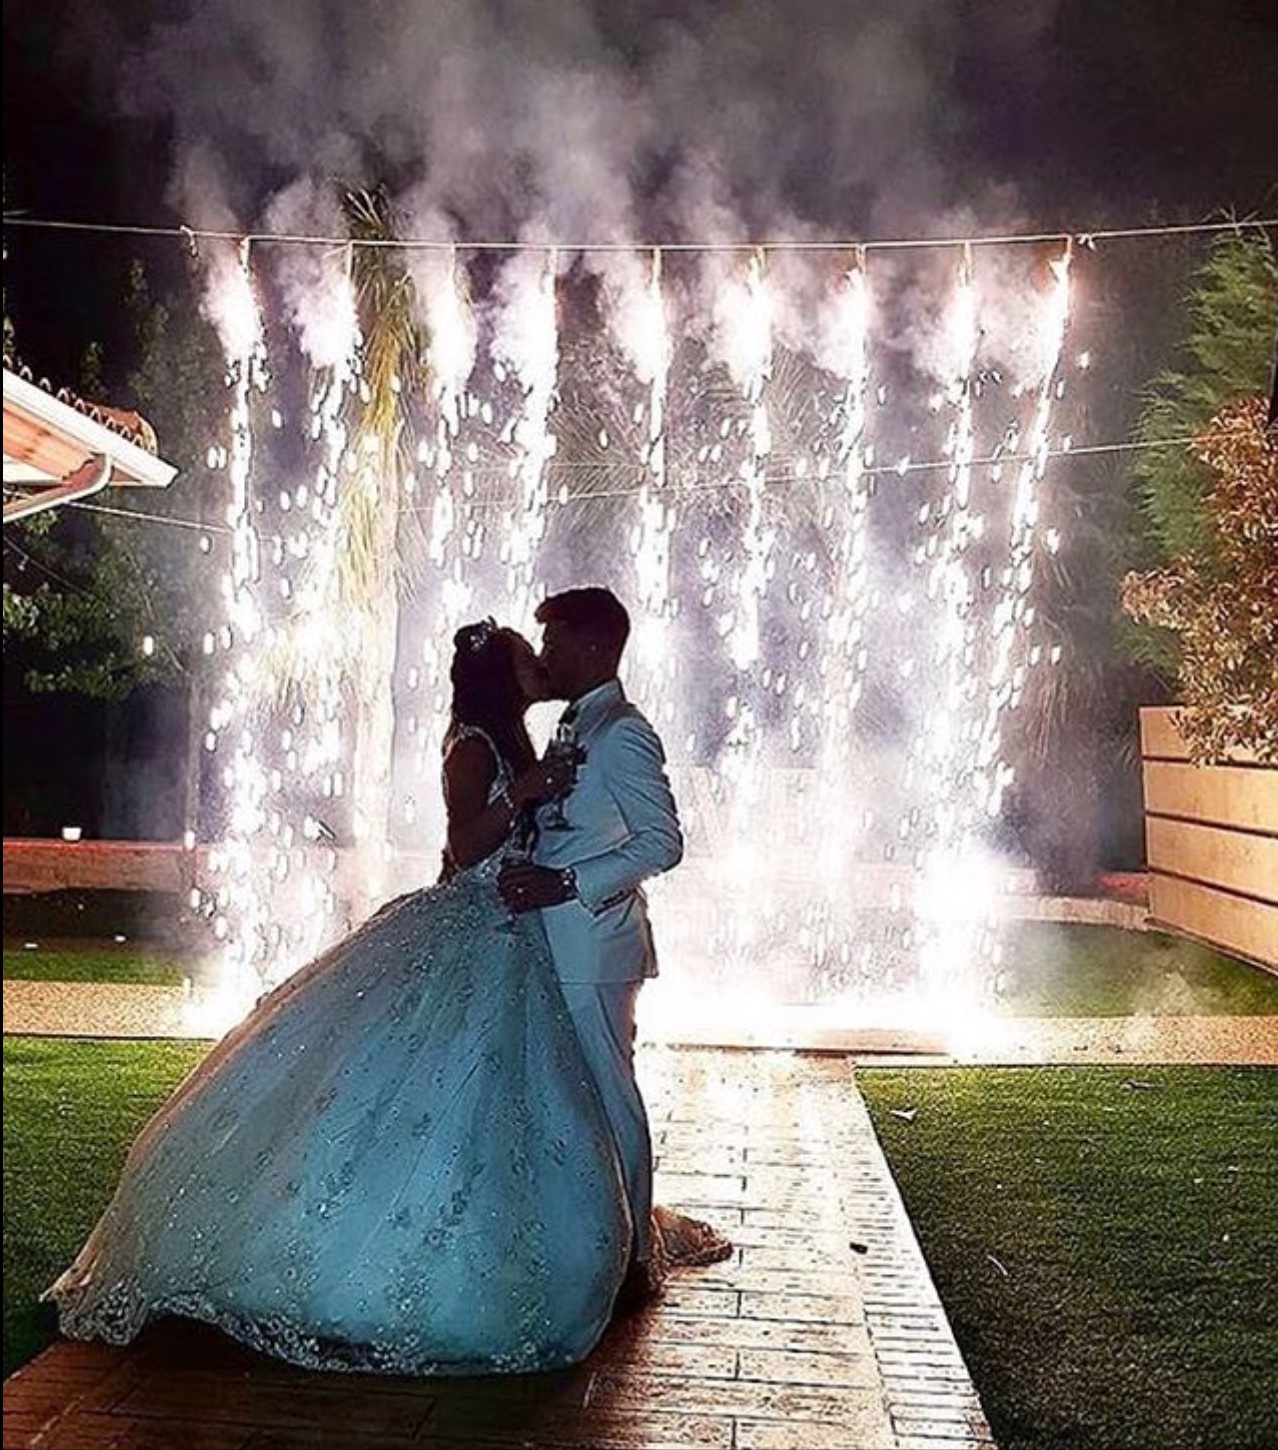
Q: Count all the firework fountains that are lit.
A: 9